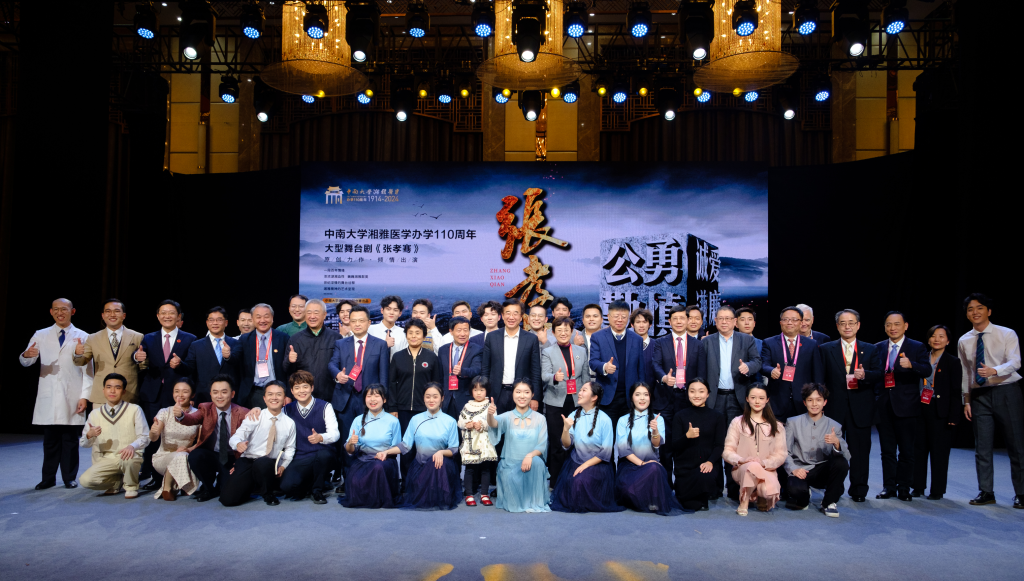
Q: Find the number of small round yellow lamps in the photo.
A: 10